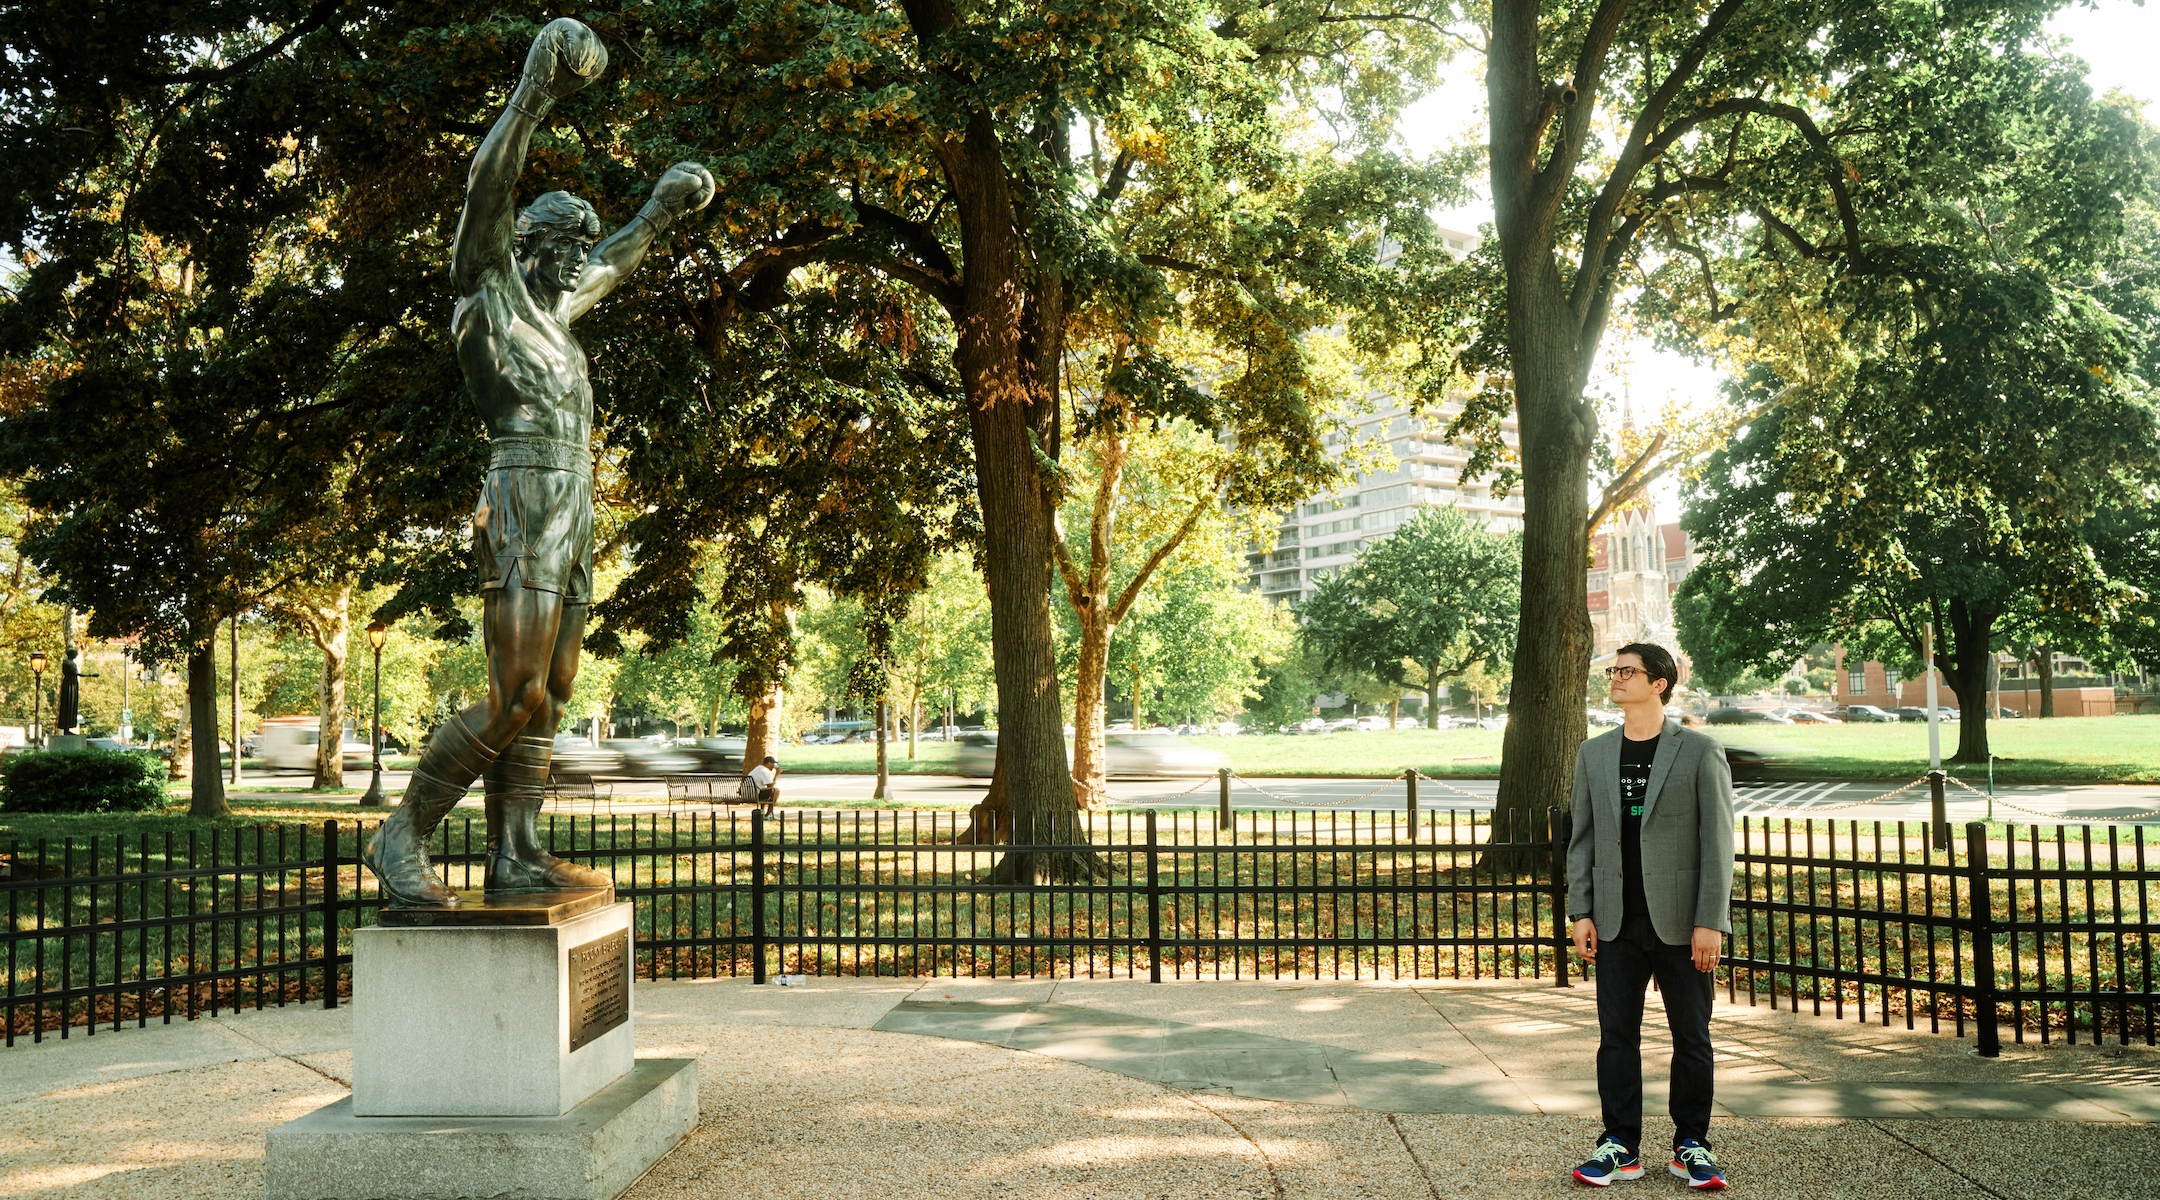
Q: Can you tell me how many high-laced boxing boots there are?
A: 2